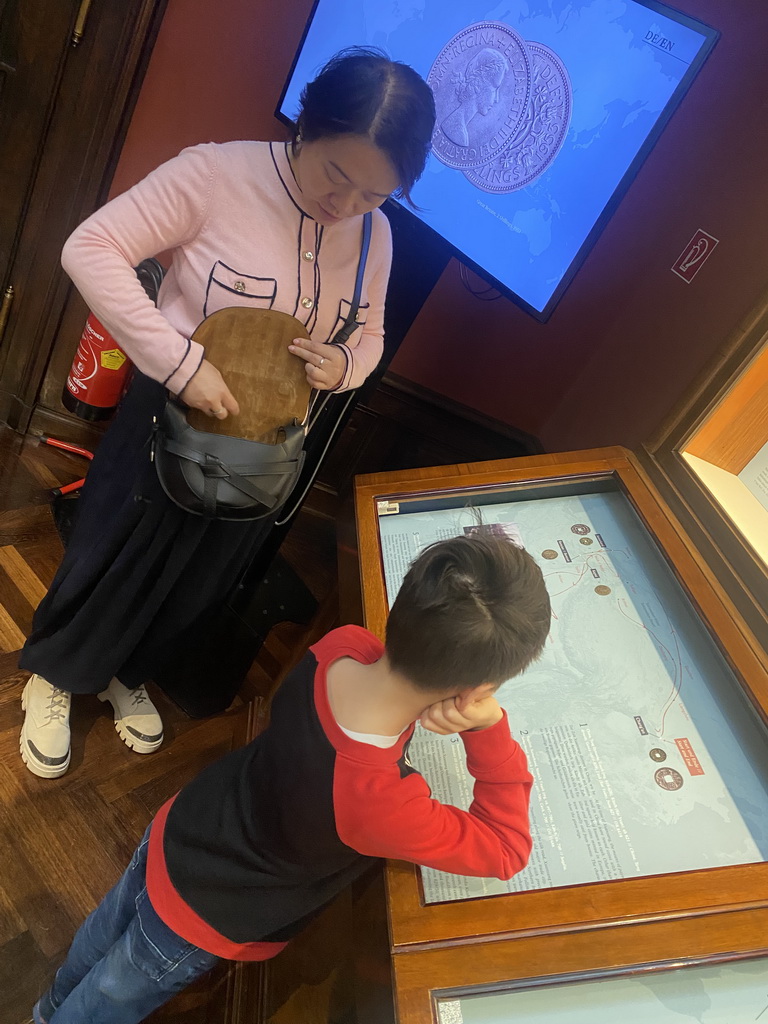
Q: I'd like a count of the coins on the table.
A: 6